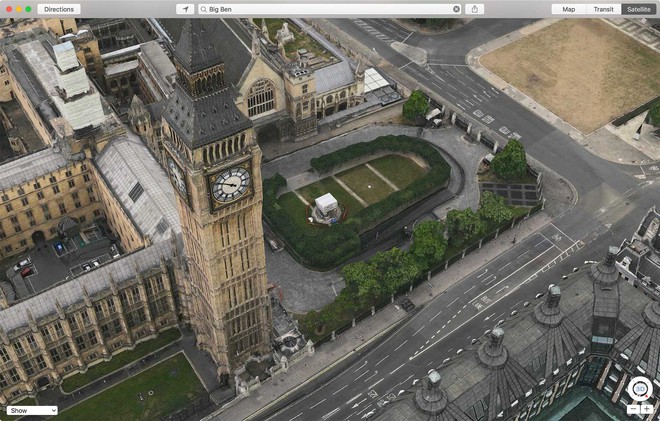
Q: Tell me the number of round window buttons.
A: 3